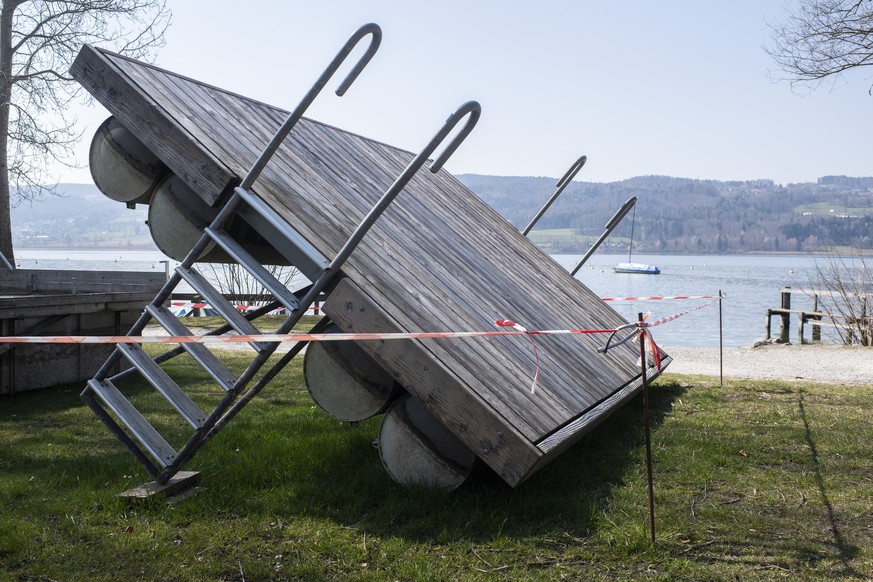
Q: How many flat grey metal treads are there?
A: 6